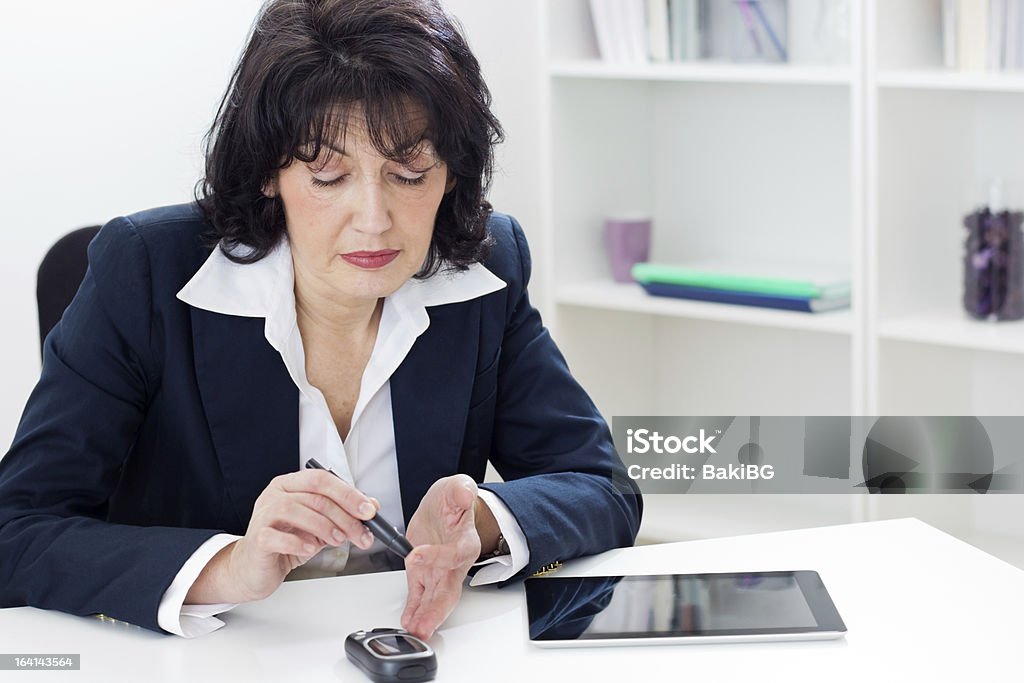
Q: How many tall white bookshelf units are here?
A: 2